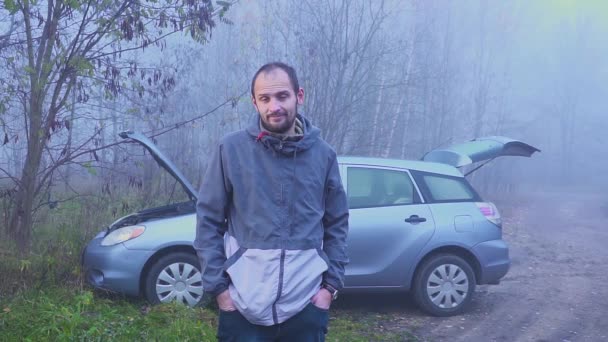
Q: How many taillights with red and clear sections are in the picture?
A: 1